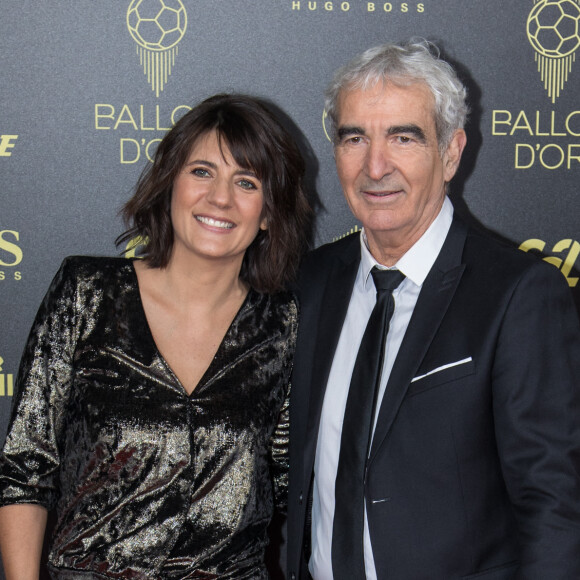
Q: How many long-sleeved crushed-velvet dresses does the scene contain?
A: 1